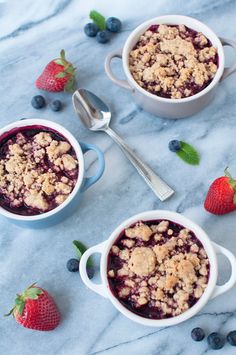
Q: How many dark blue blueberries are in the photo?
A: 11